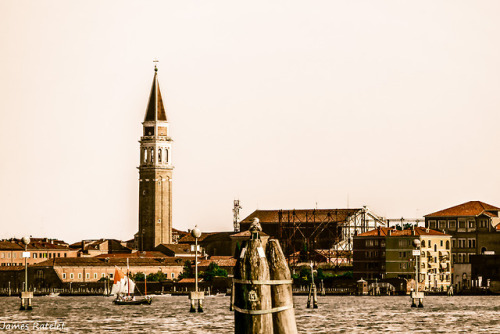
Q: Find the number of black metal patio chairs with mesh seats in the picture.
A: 0